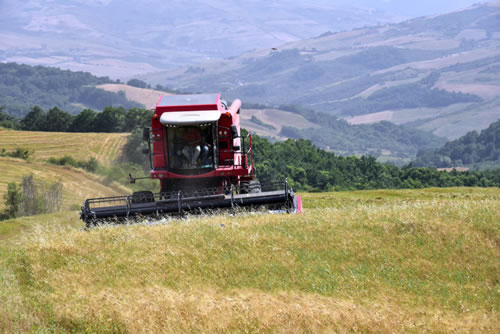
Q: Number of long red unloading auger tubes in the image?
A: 1